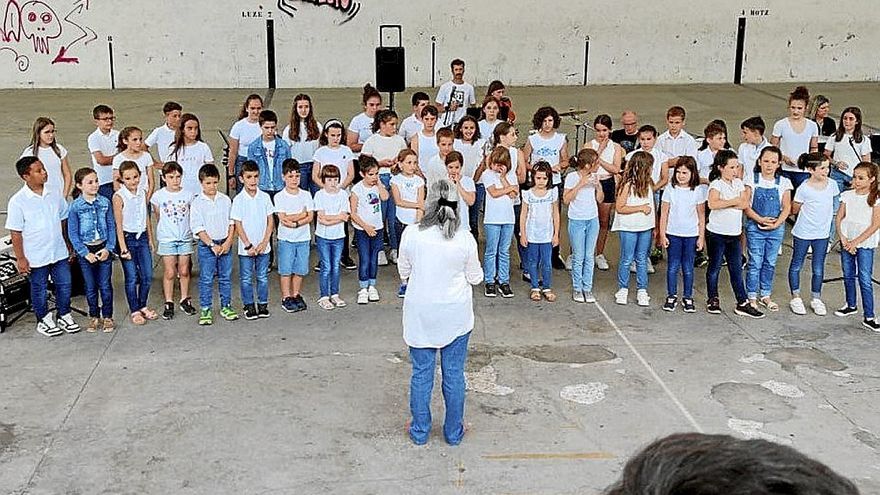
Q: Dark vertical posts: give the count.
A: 5